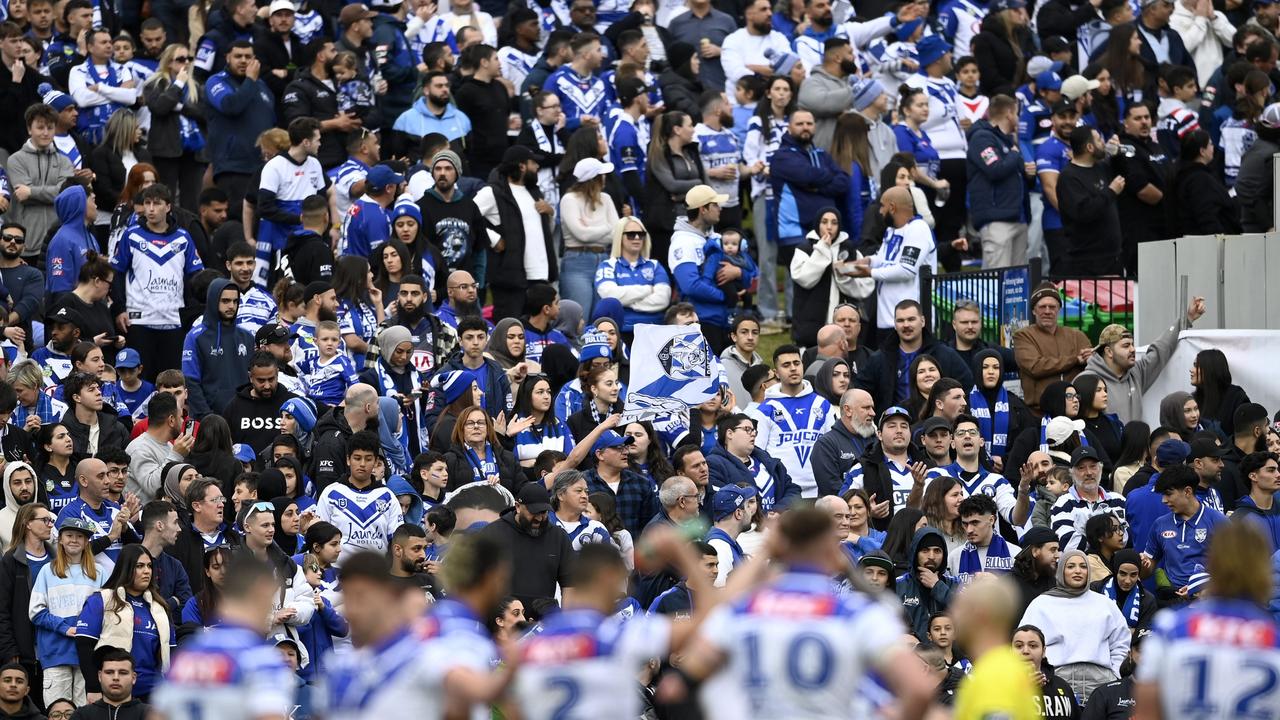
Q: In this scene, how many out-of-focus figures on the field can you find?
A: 7